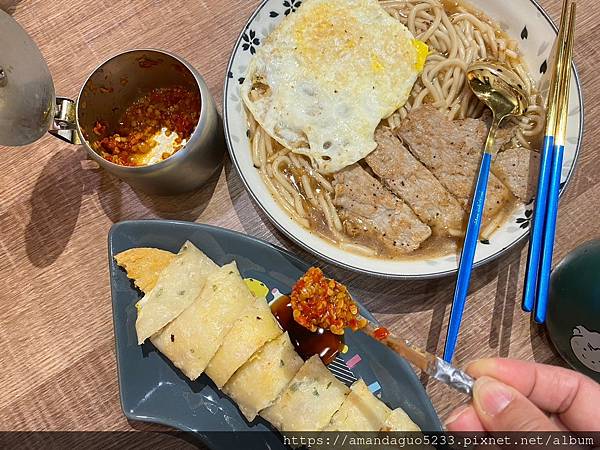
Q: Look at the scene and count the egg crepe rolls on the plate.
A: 7